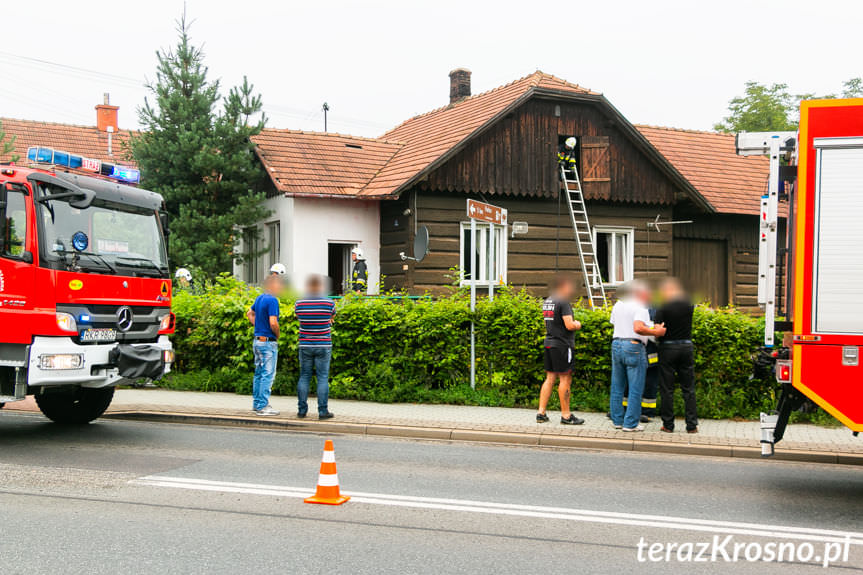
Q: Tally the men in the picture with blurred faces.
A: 5